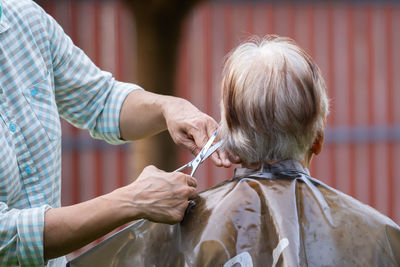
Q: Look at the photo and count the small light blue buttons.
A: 3